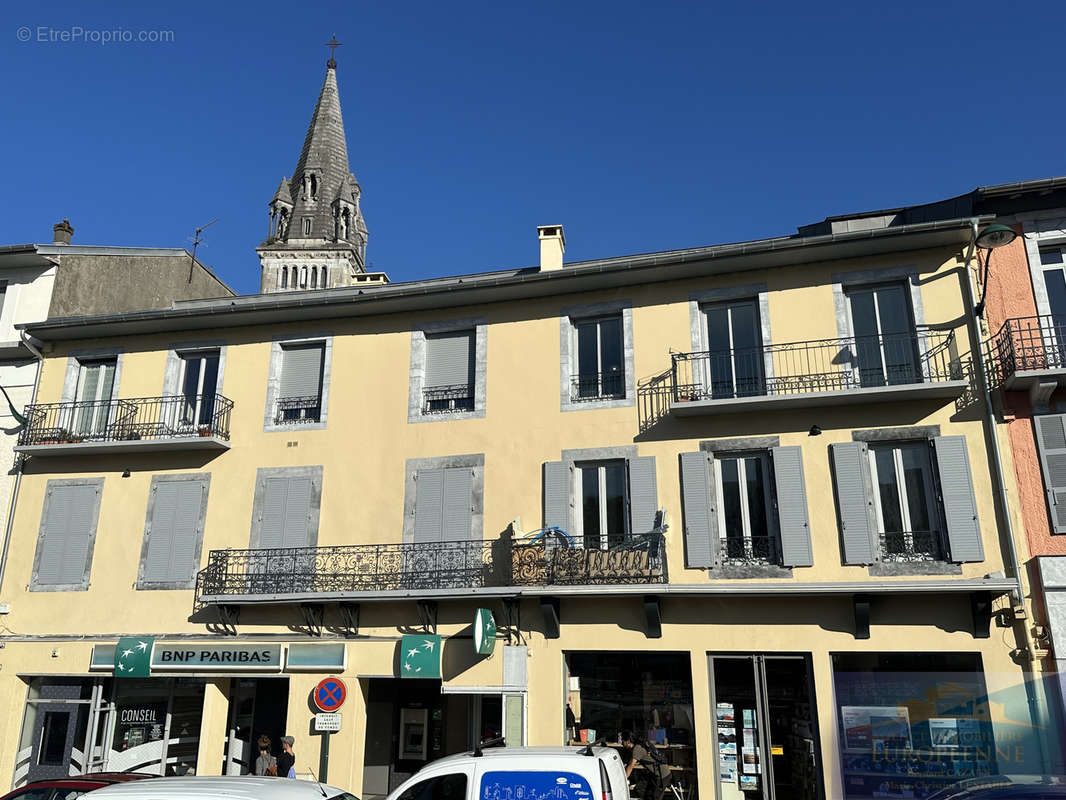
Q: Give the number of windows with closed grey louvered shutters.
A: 4